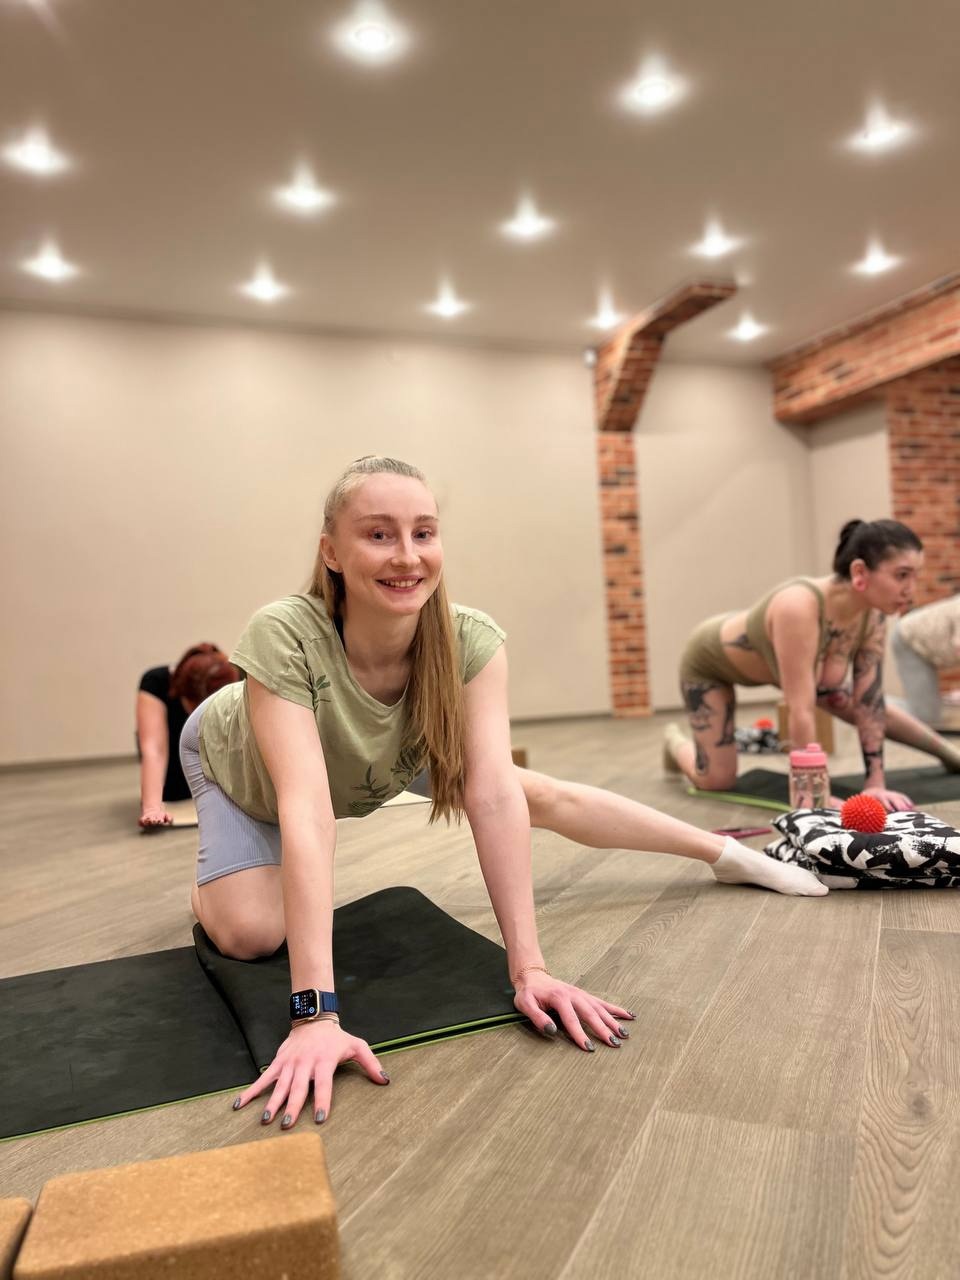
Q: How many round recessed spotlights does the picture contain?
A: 13